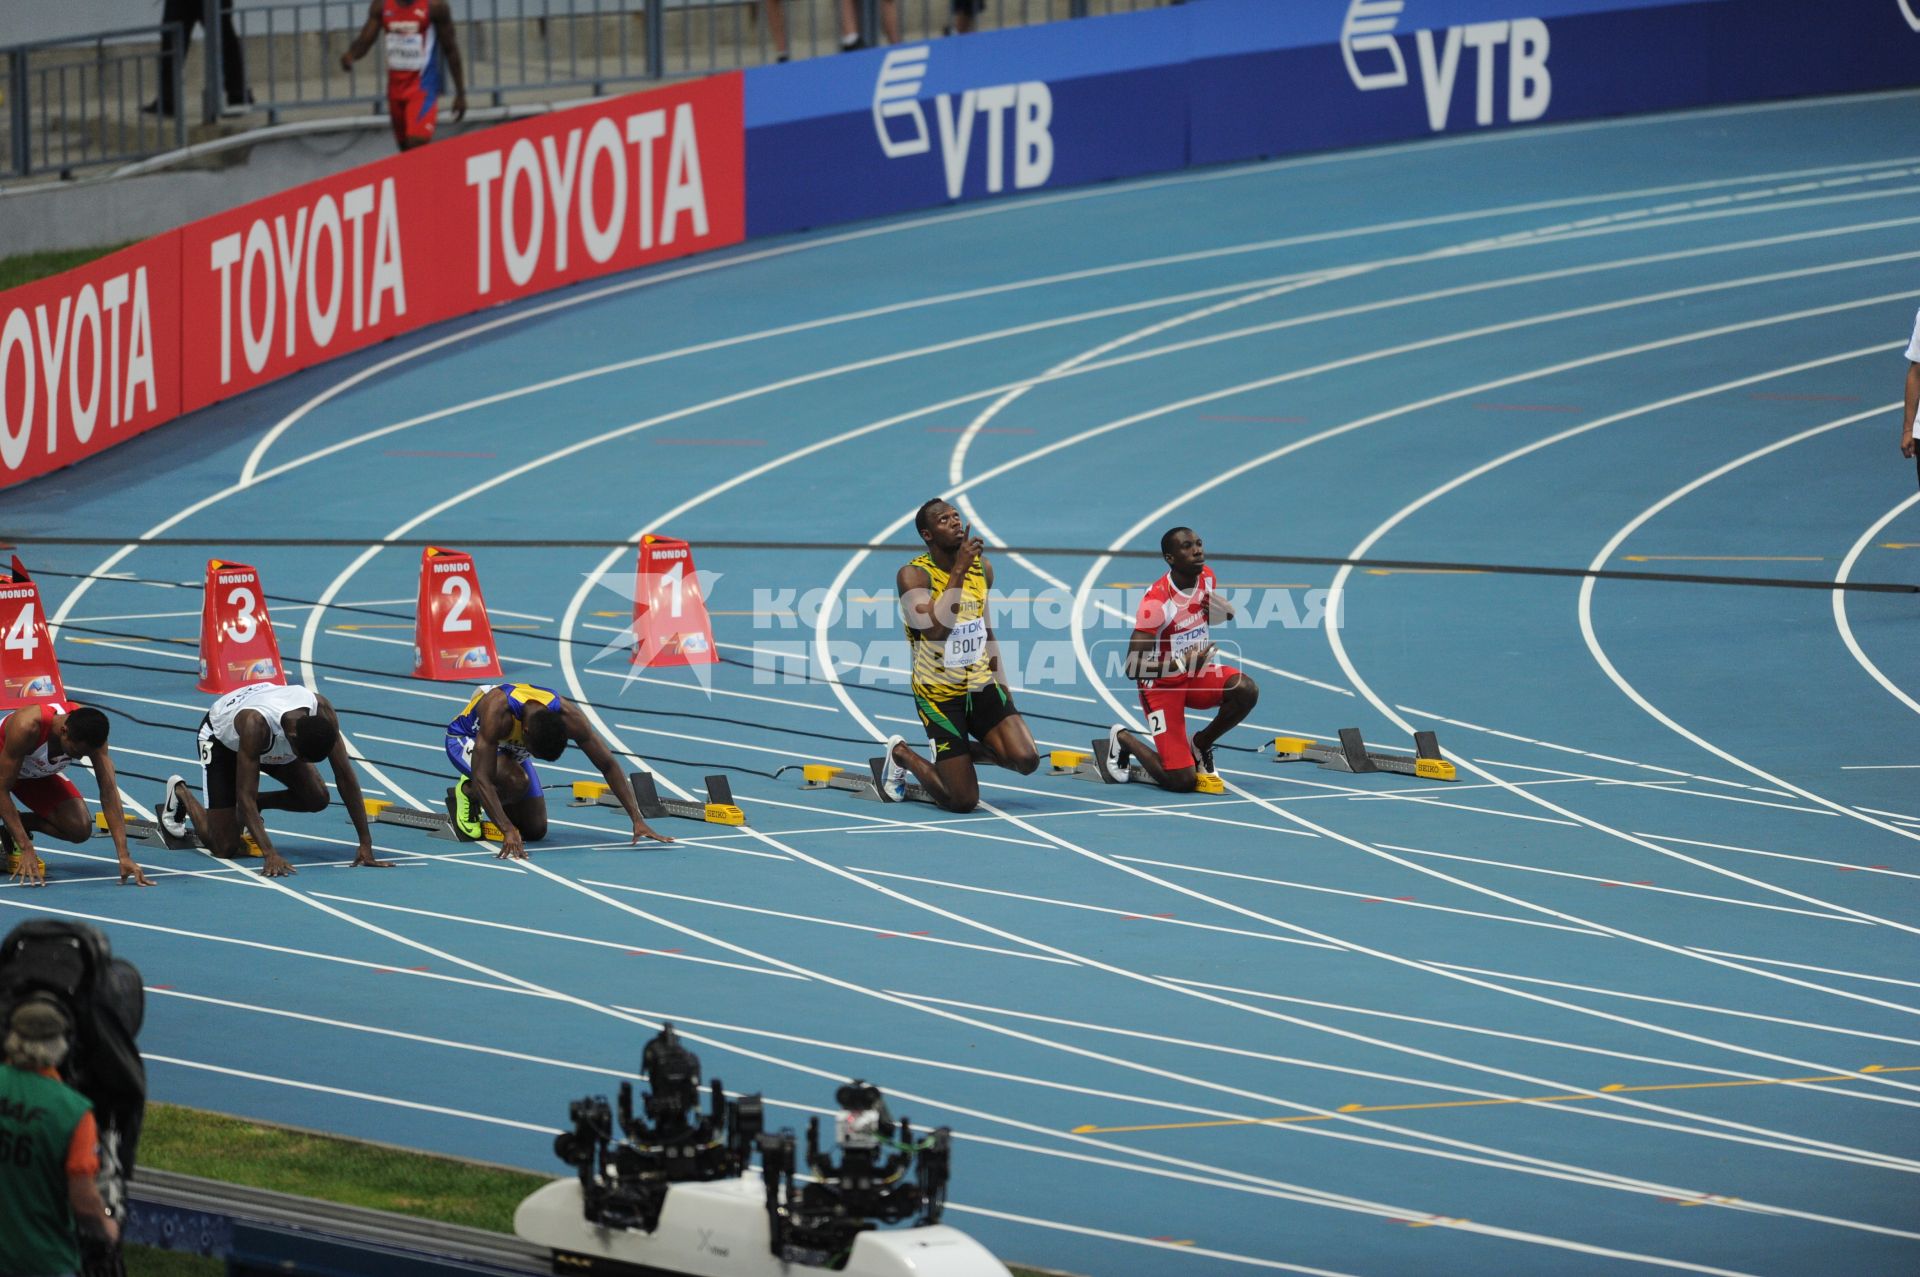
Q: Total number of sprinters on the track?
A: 5